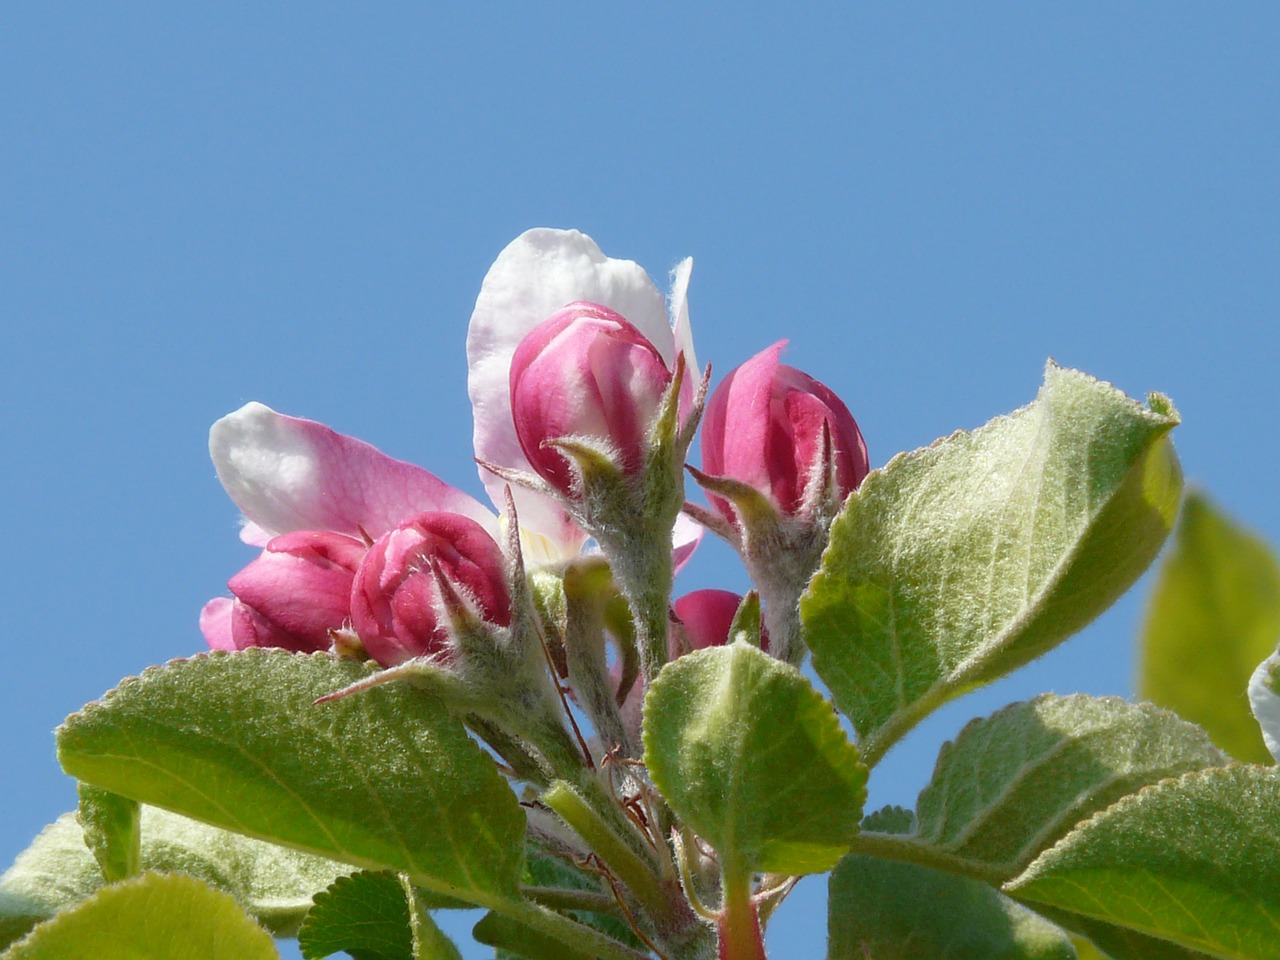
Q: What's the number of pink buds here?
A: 5